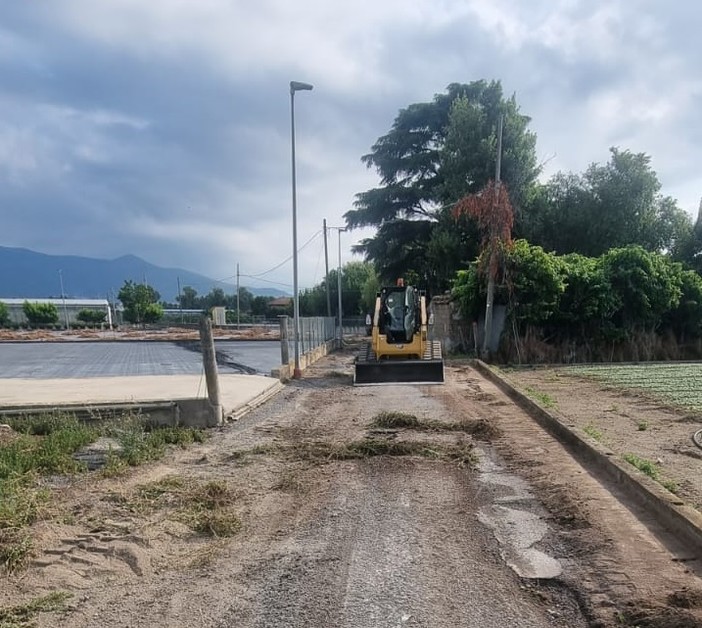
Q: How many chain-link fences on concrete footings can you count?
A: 1